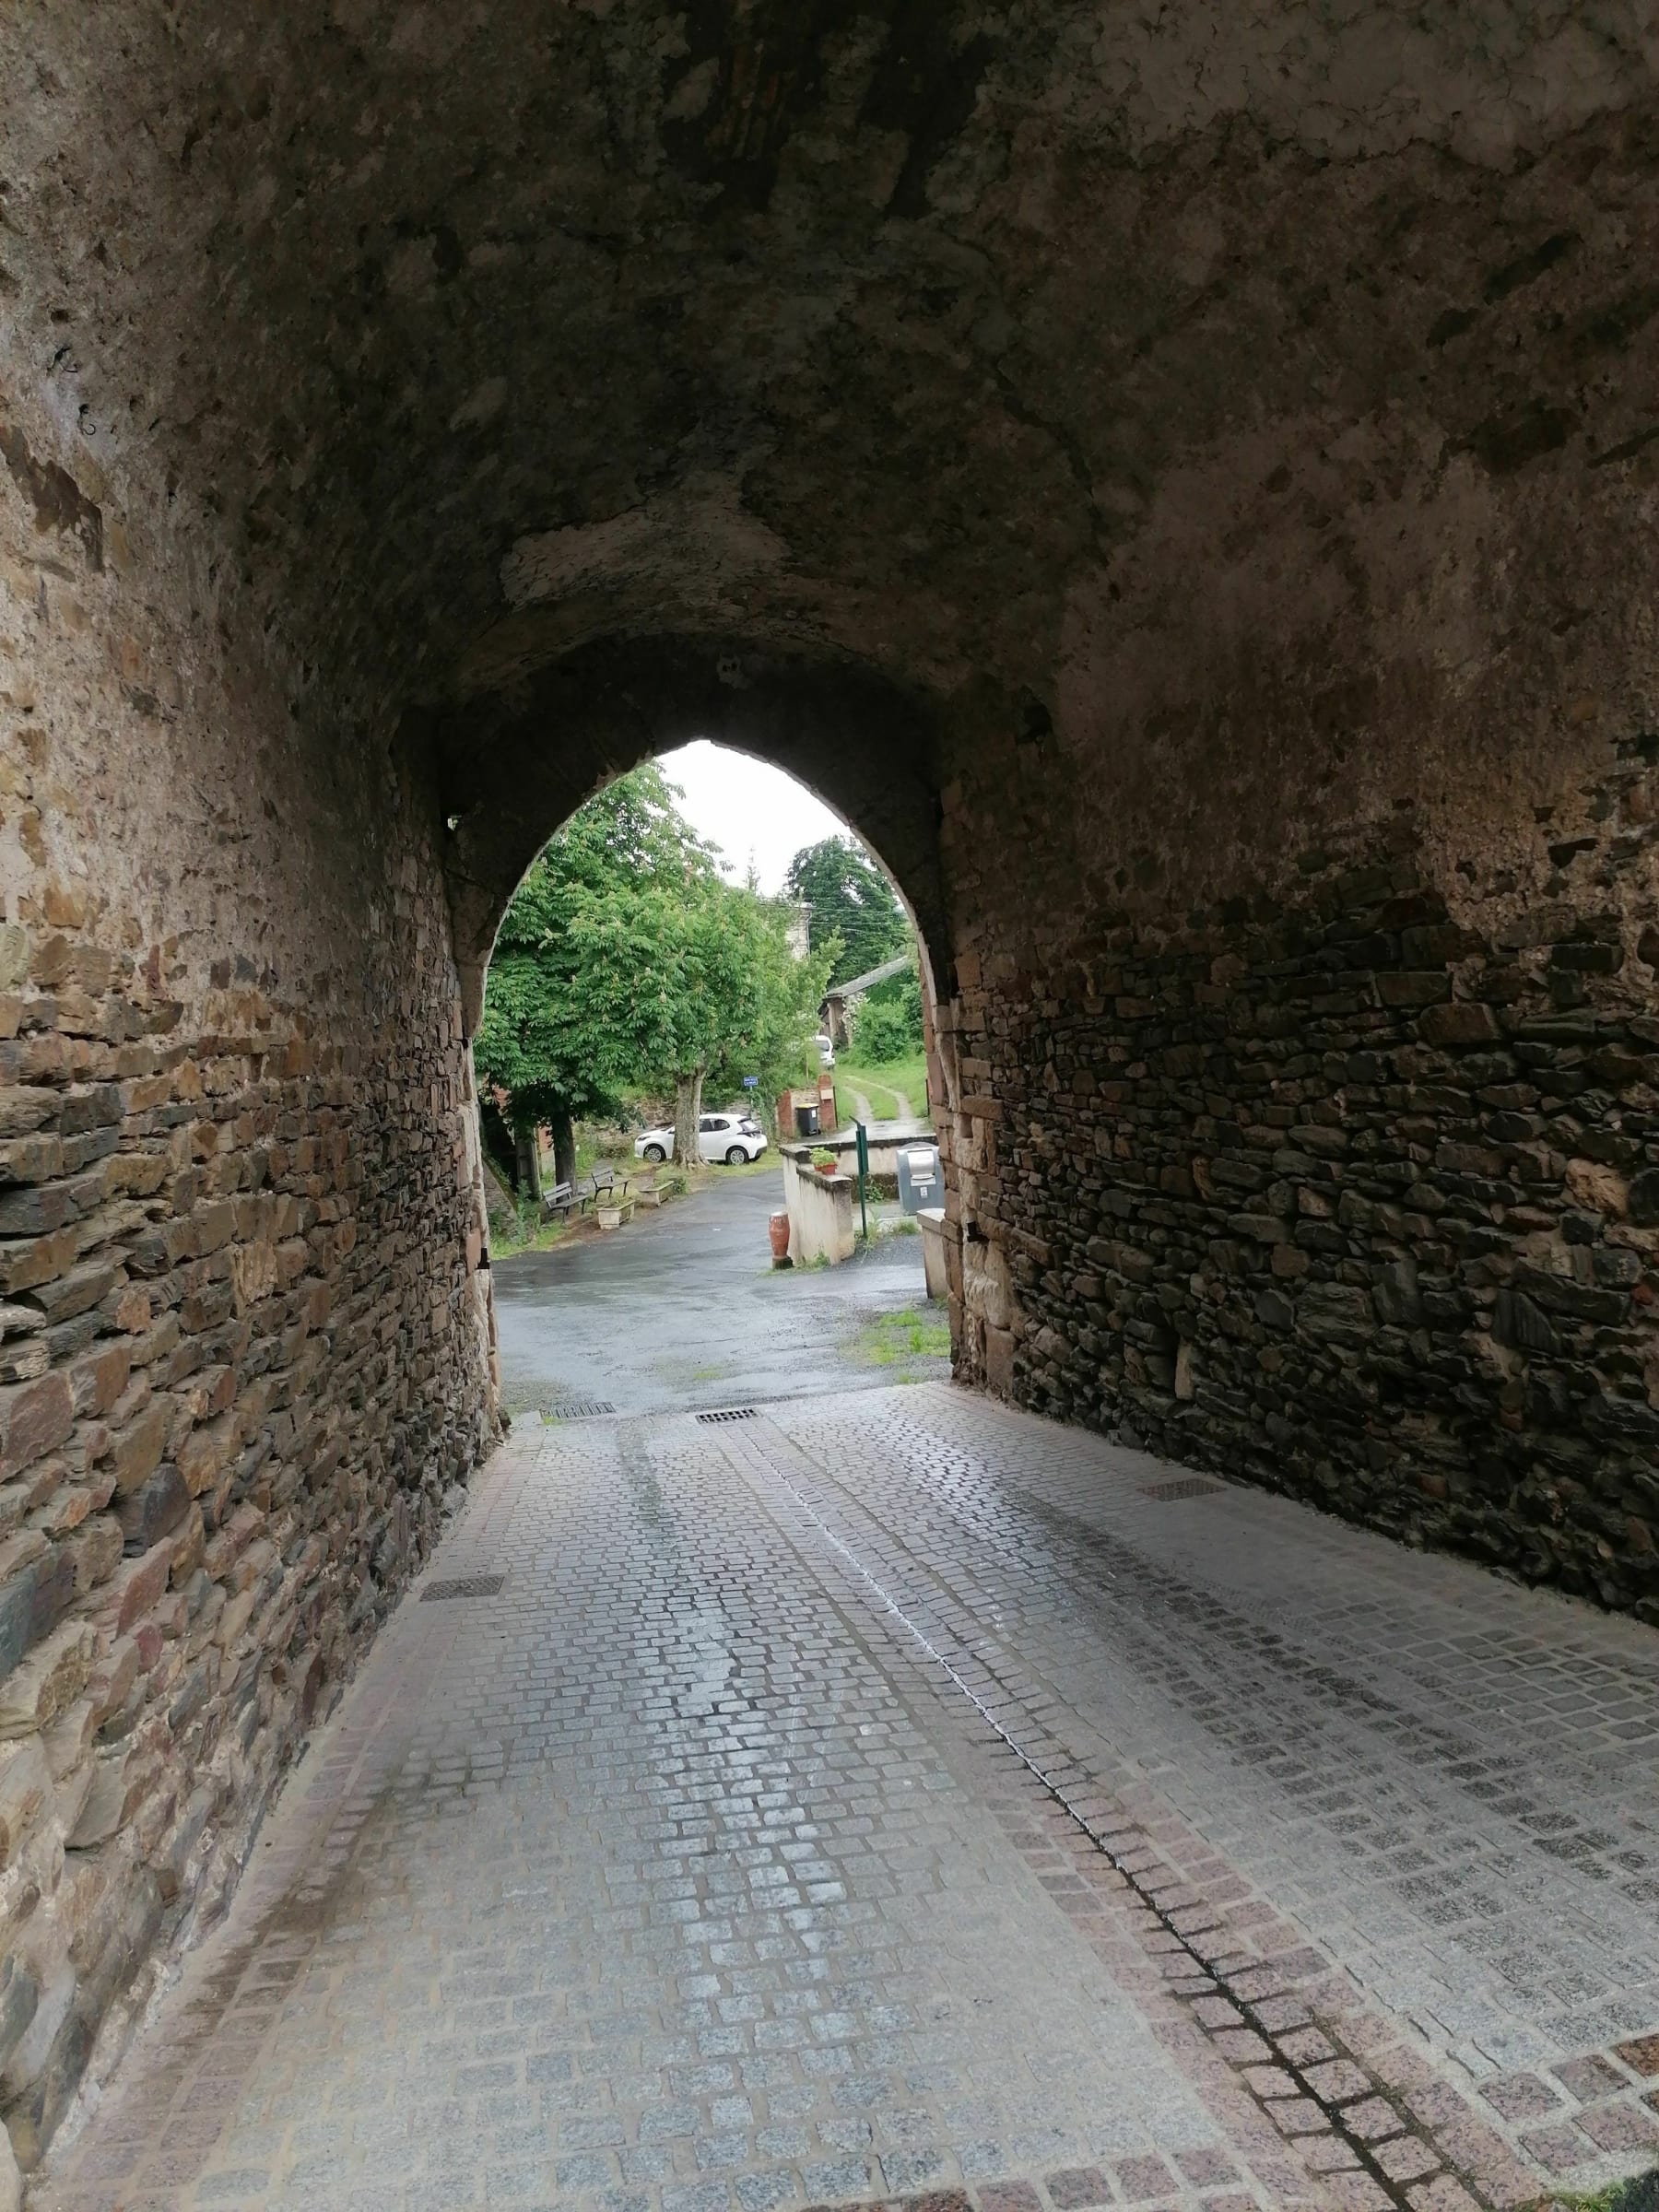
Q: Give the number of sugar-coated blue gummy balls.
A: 0